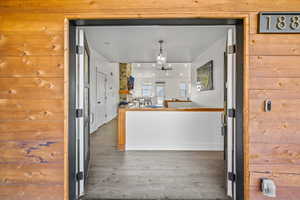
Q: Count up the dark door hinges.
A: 6